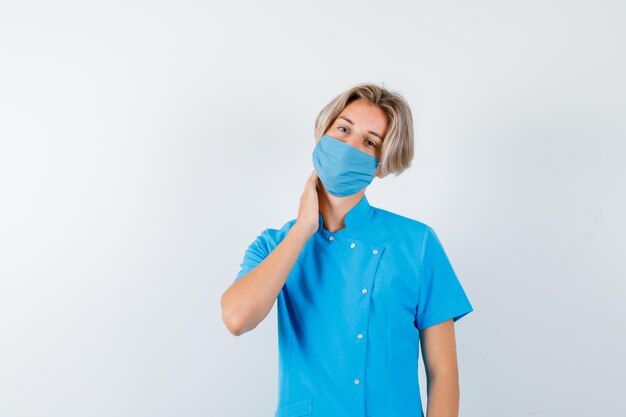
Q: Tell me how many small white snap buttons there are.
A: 6